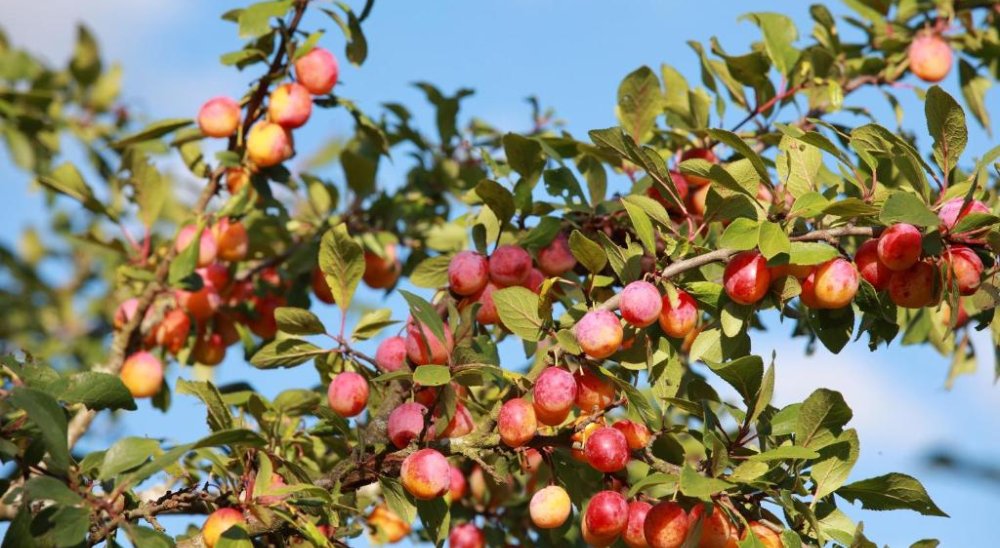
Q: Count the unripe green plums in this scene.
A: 0